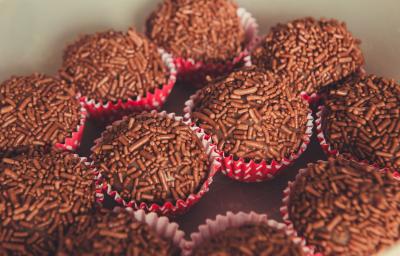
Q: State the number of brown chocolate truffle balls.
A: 11